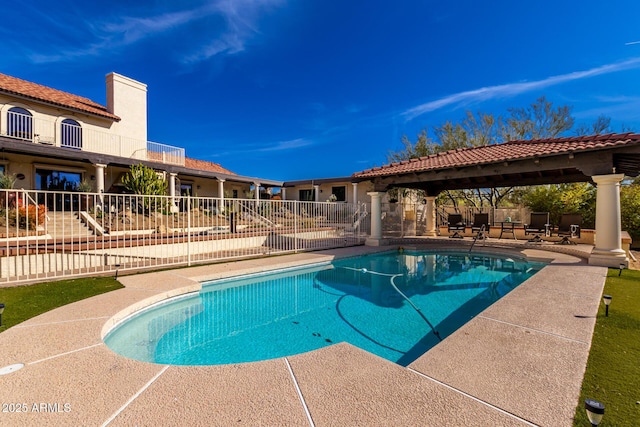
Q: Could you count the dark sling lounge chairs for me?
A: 4